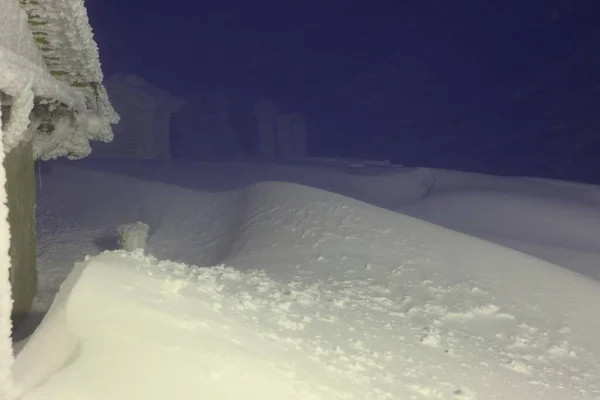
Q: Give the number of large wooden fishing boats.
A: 0